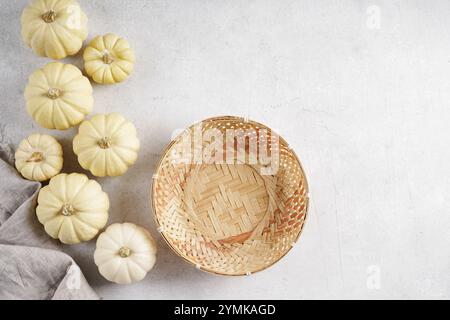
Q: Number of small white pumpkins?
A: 7